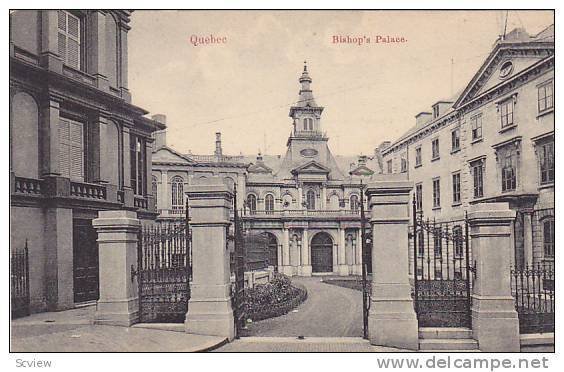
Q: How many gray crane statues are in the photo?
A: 0